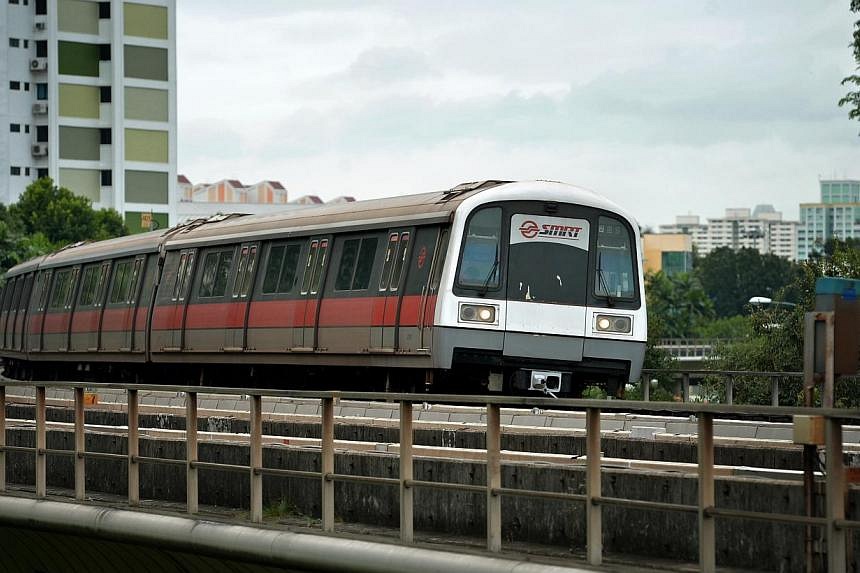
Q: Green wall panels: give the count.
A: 11